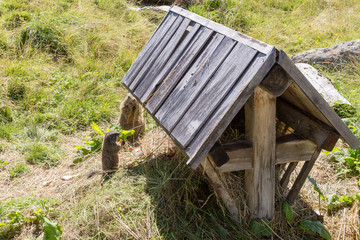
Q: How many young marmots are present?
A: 1